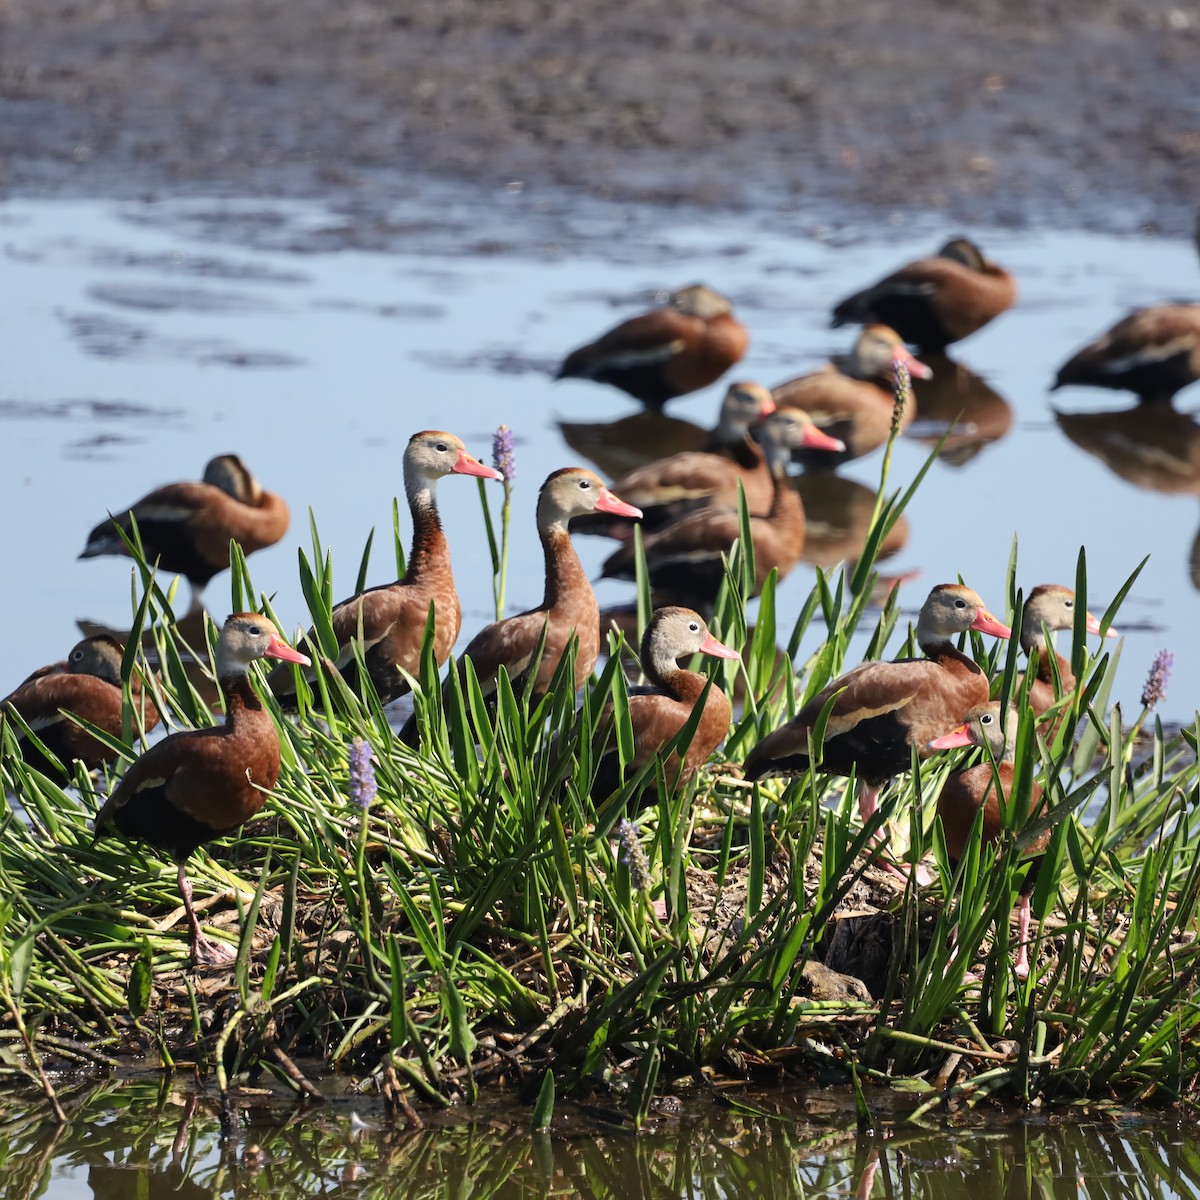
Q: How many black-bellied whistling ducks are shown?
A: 15